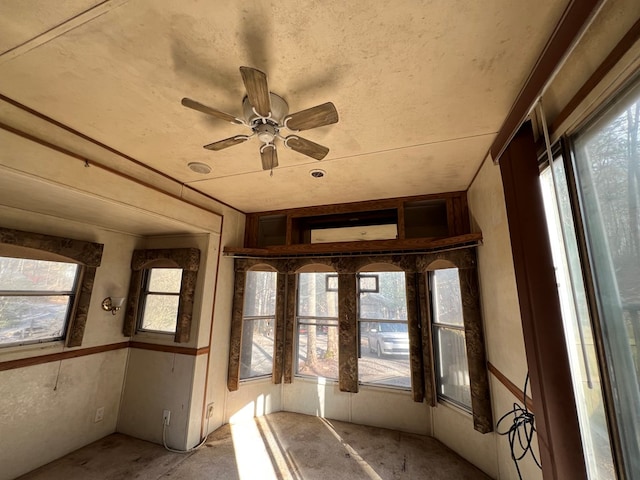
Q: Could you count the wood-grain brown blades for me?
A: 6